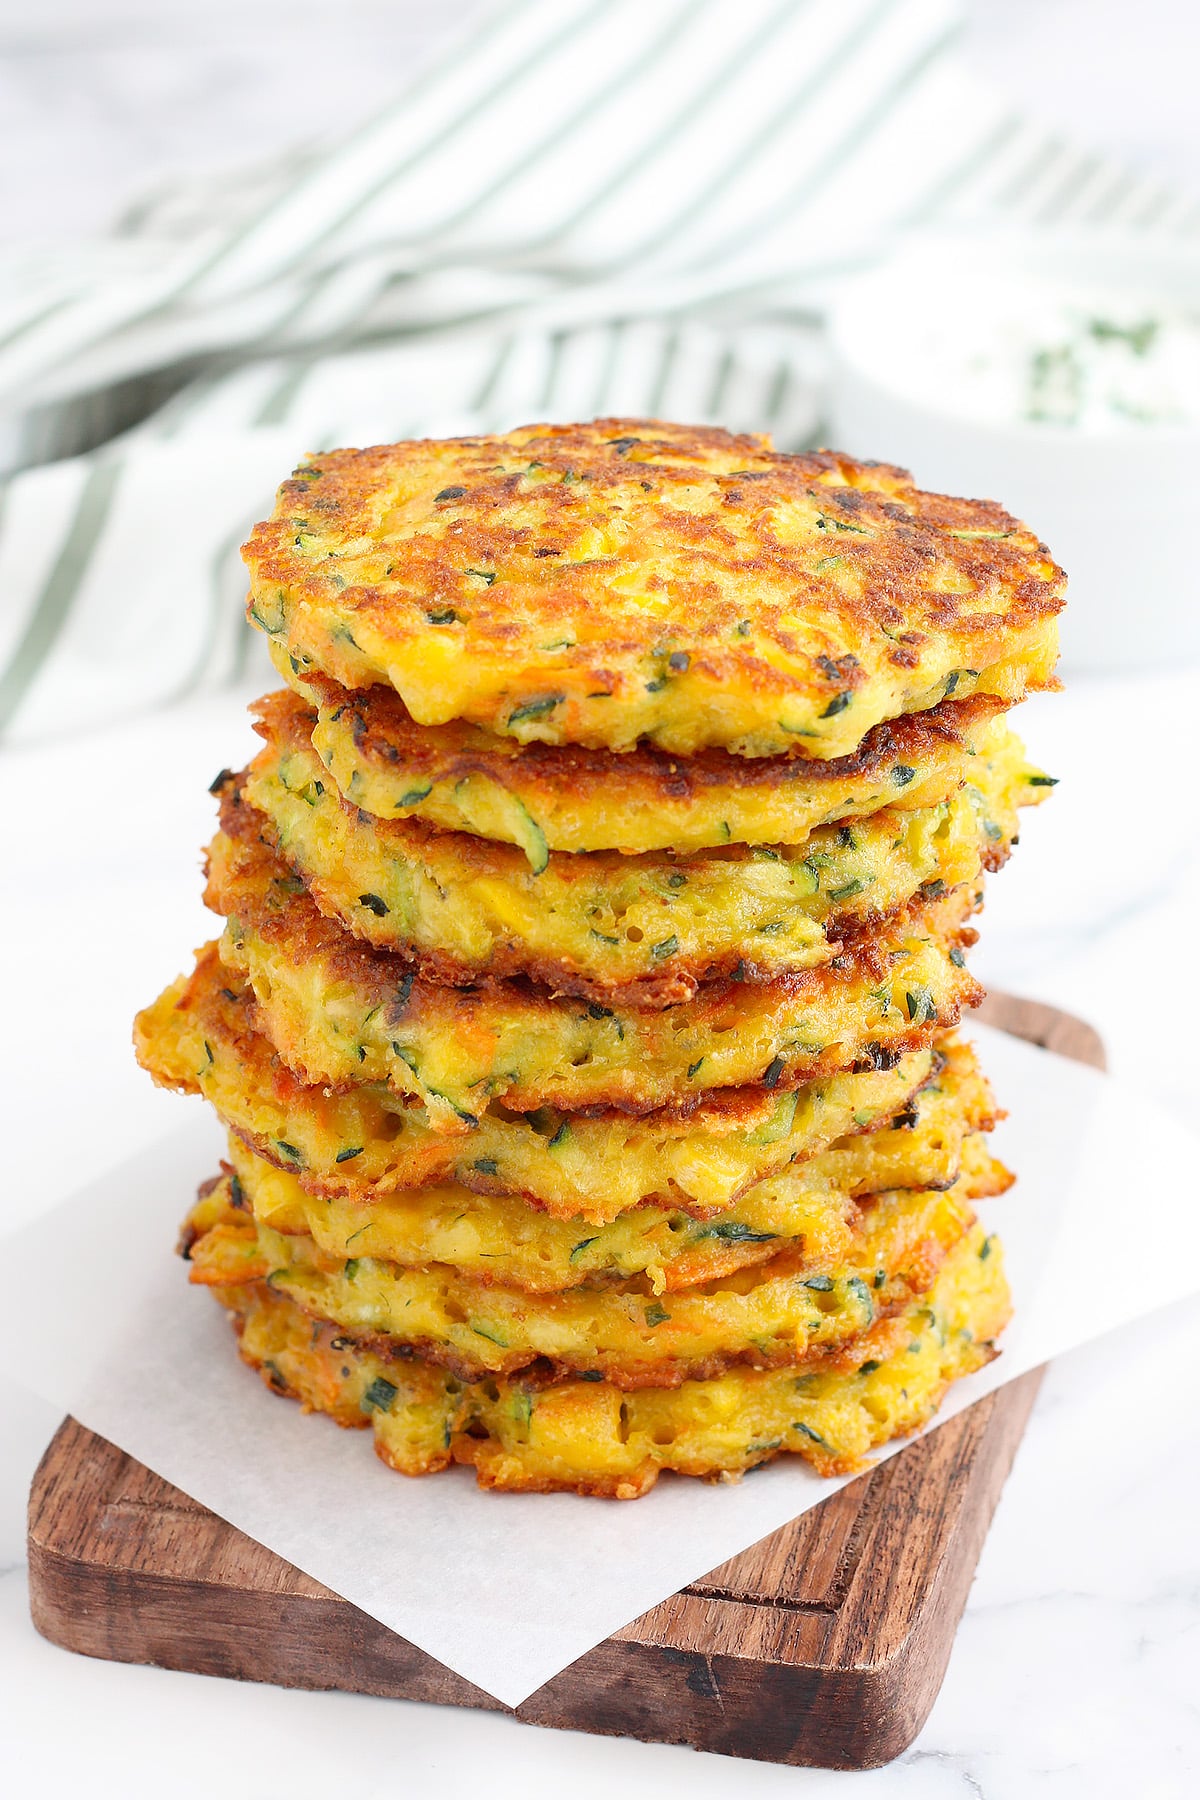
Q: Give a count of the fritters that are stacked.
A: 8